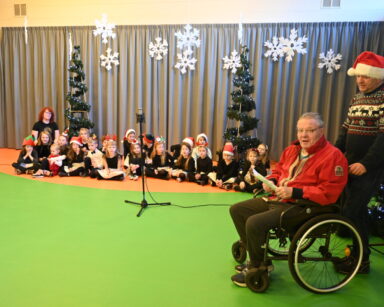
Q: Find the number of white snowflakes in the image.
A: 9